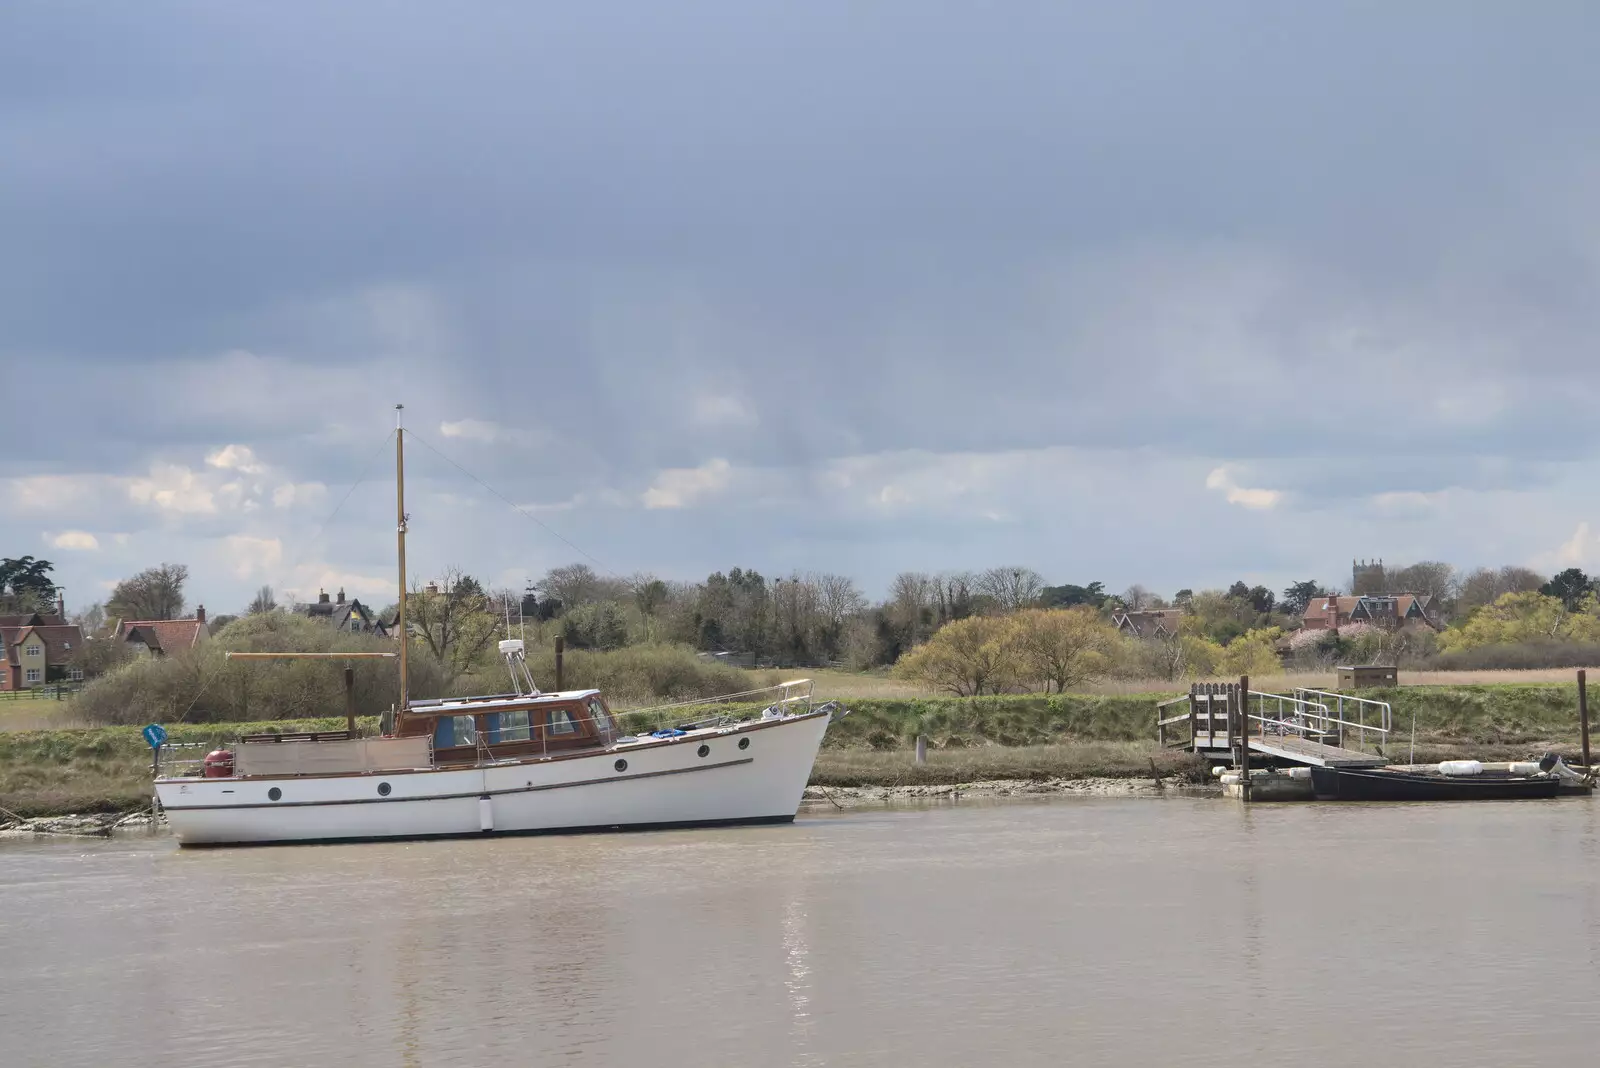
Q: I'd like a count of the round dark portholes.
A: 5